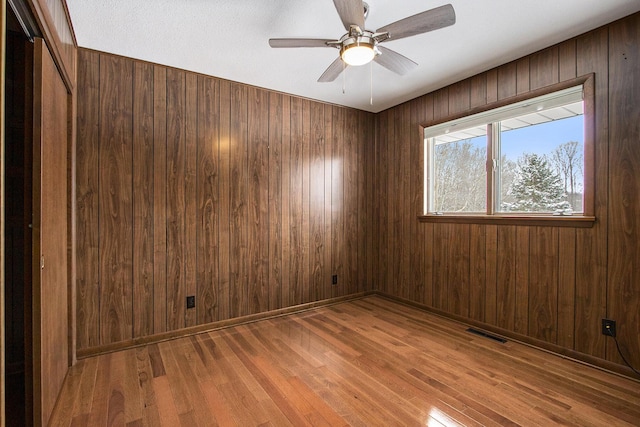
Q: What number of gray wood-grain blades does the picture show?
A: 5